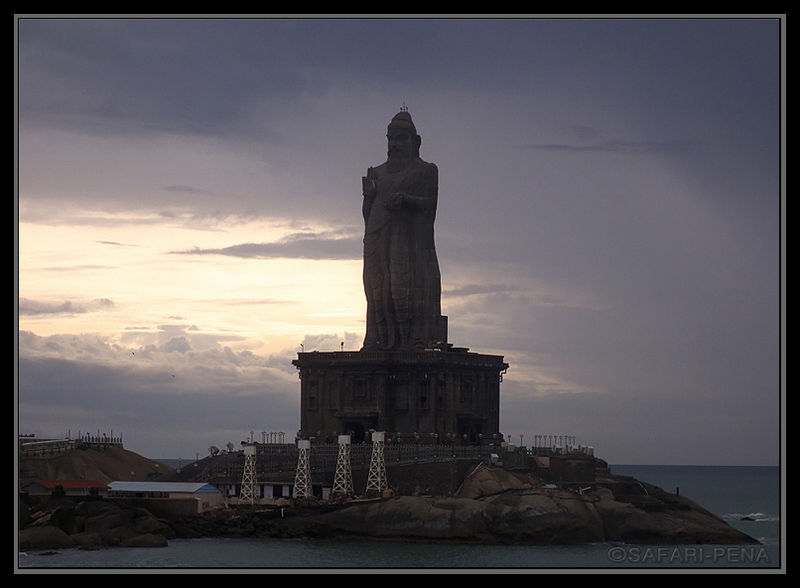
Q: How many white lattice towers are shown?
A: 4